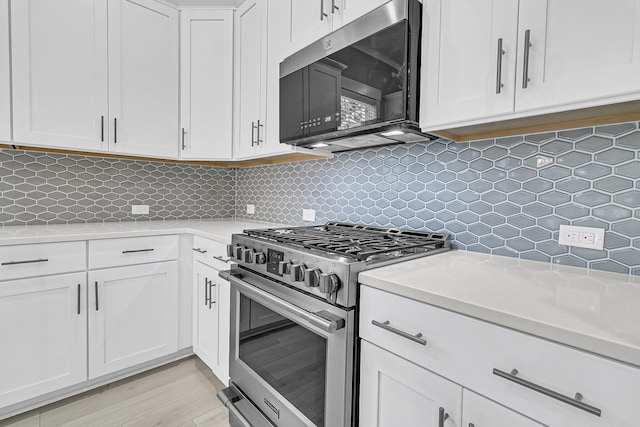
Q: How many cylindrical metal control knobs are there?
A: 8